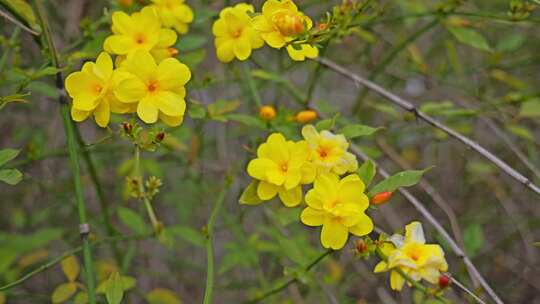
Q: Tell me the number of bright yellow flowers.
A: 10